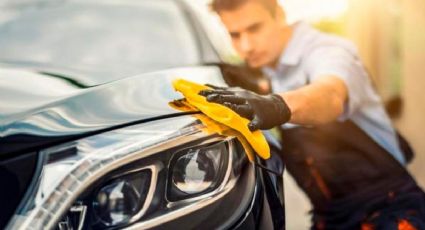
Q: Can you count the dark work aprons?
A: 1